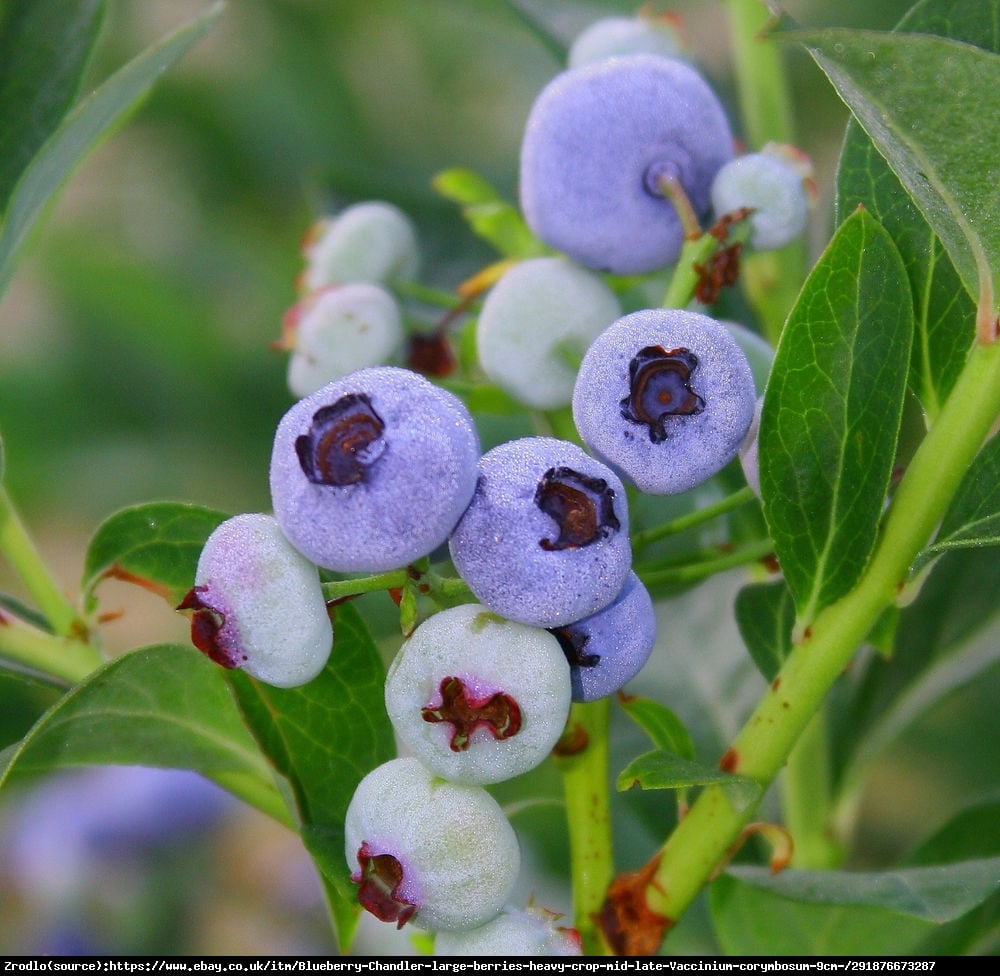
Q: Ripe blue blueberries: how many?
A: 5